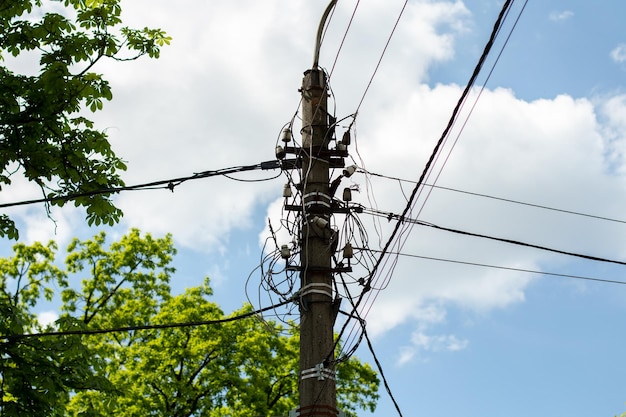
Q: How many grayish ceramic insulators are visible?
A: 10